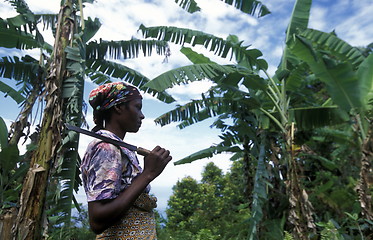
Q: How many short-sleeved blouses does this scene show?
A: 1